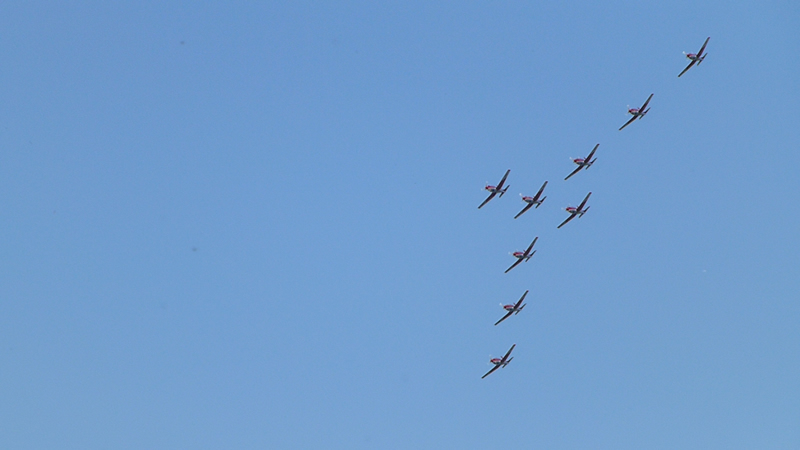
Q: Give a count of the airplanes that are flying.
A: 9